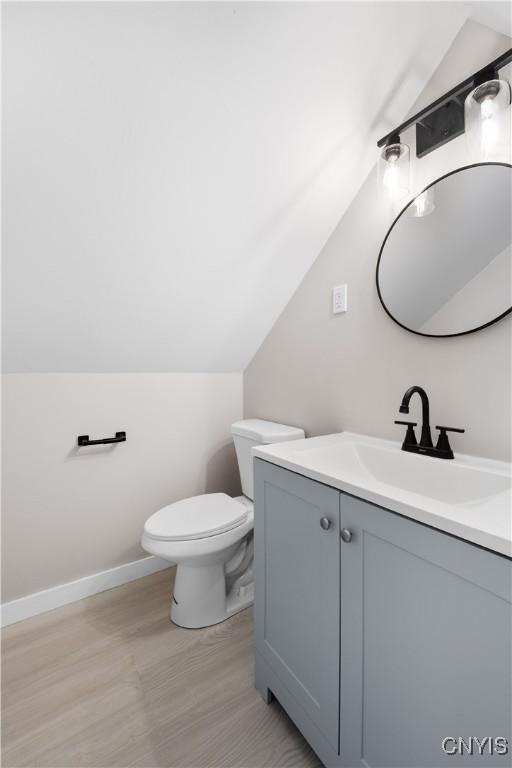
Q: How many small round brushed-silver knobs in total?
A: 2